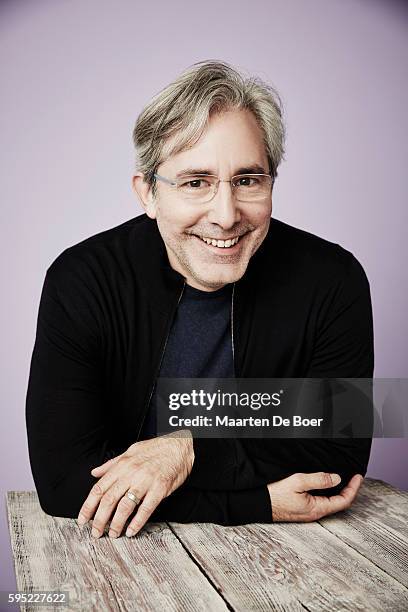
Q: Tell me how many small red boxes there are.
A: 0